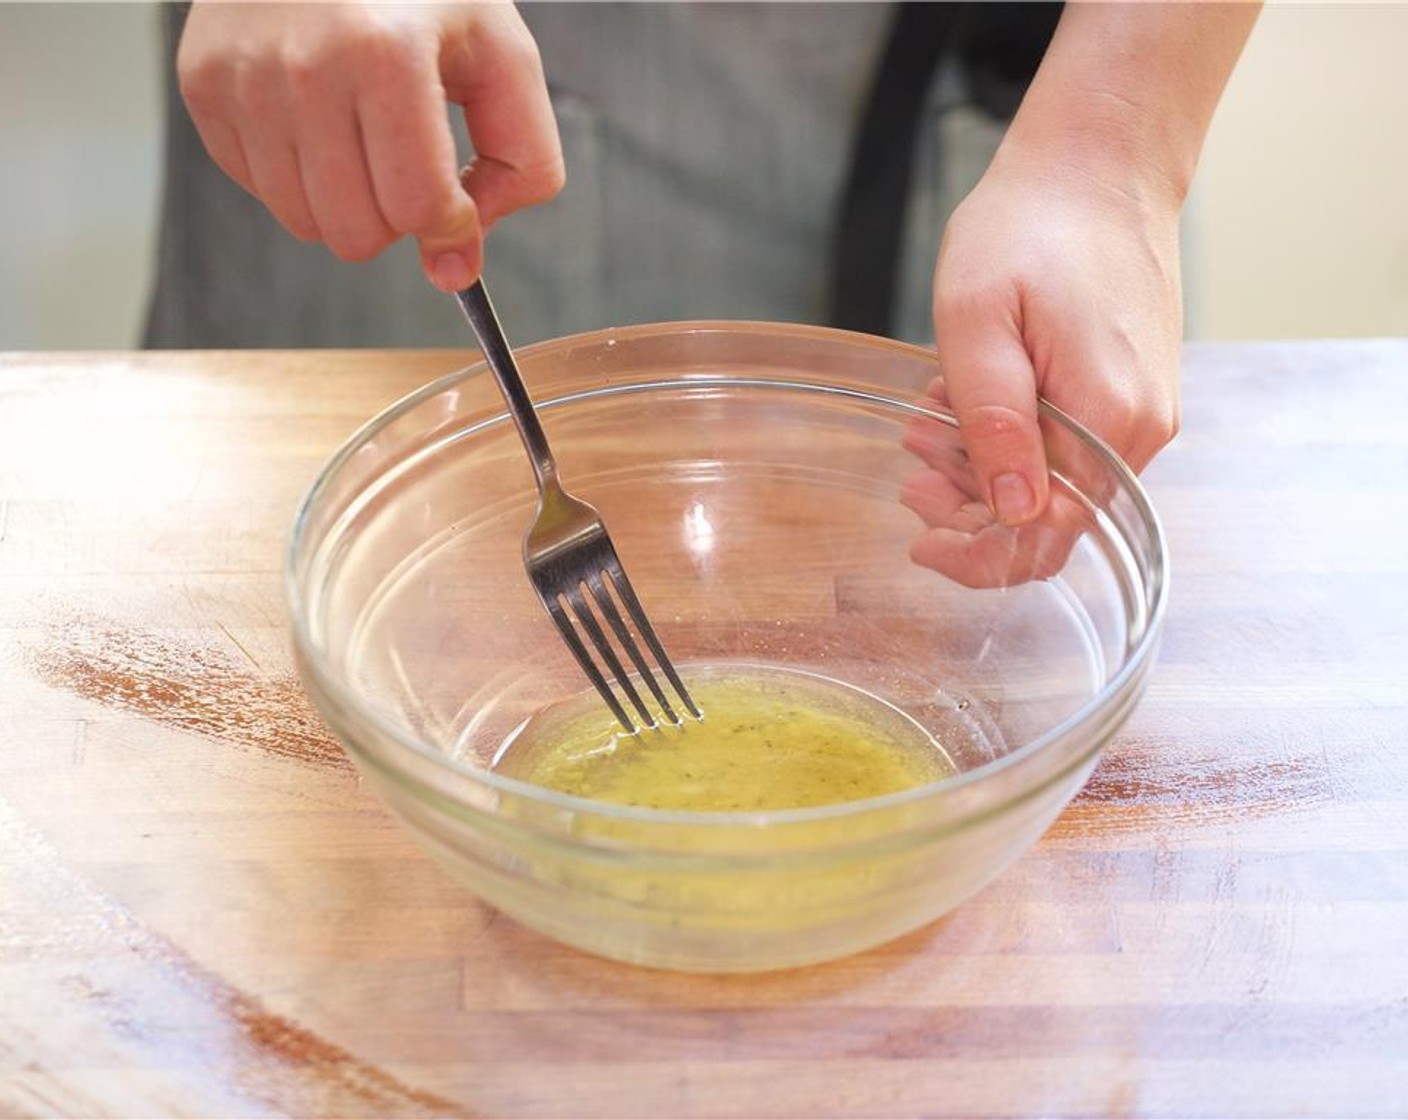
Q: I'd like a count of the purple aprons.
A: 0